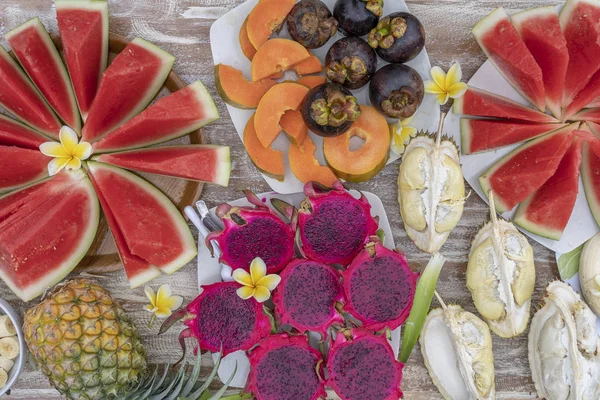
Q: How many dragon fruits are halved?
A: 7